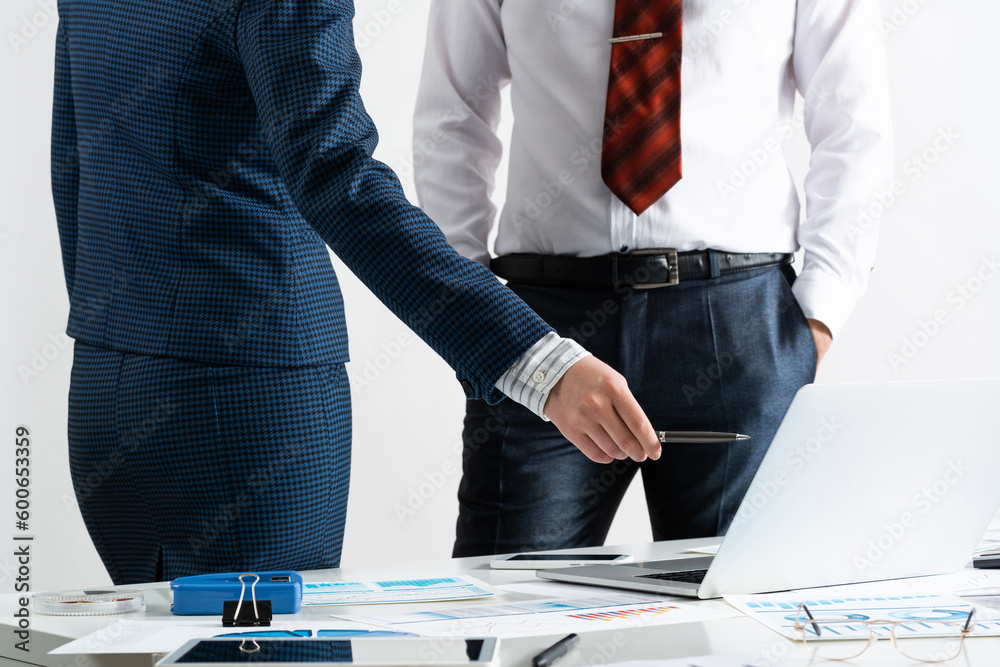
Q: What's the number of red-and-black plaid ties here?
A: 1